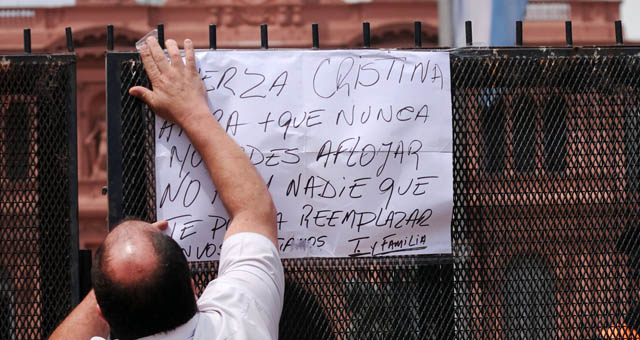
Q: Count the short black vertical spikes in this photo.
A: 13